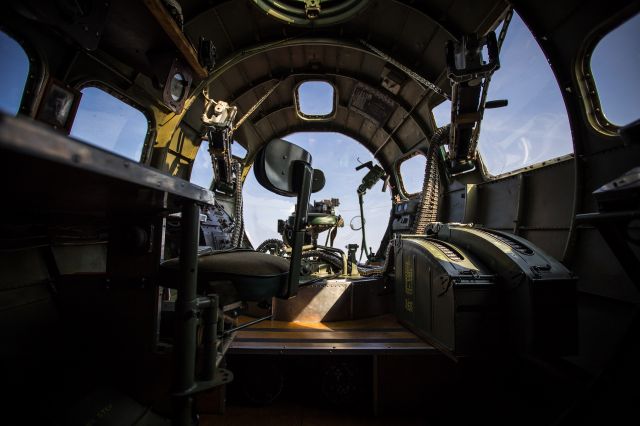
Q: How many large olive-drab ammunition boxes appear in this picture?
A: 2